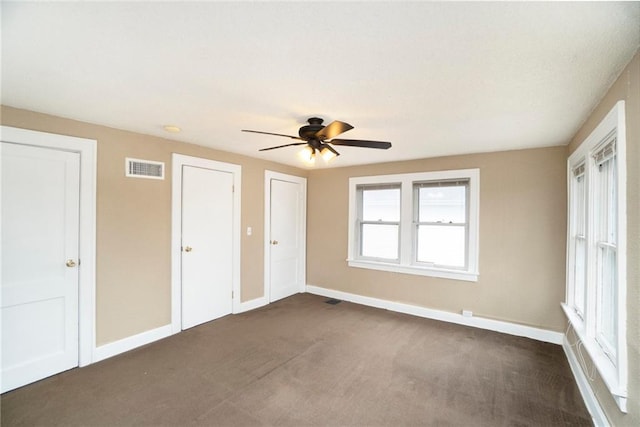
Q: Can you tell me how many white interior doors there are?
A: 3